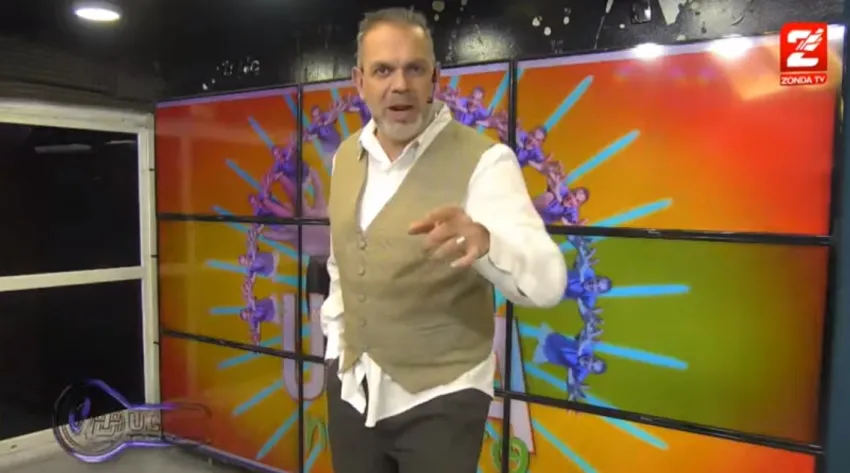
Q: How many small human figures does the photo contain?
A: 11